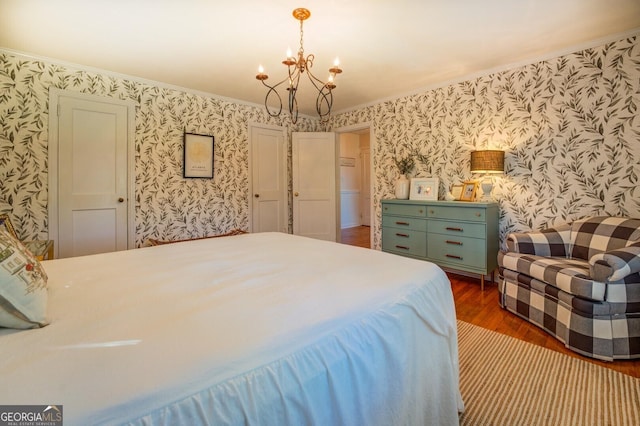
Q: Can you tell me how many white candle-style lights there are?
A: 5